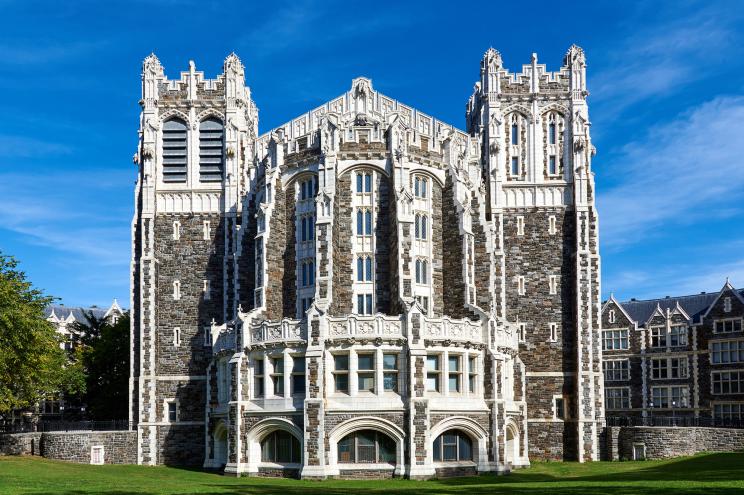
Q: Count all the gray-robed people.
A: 0